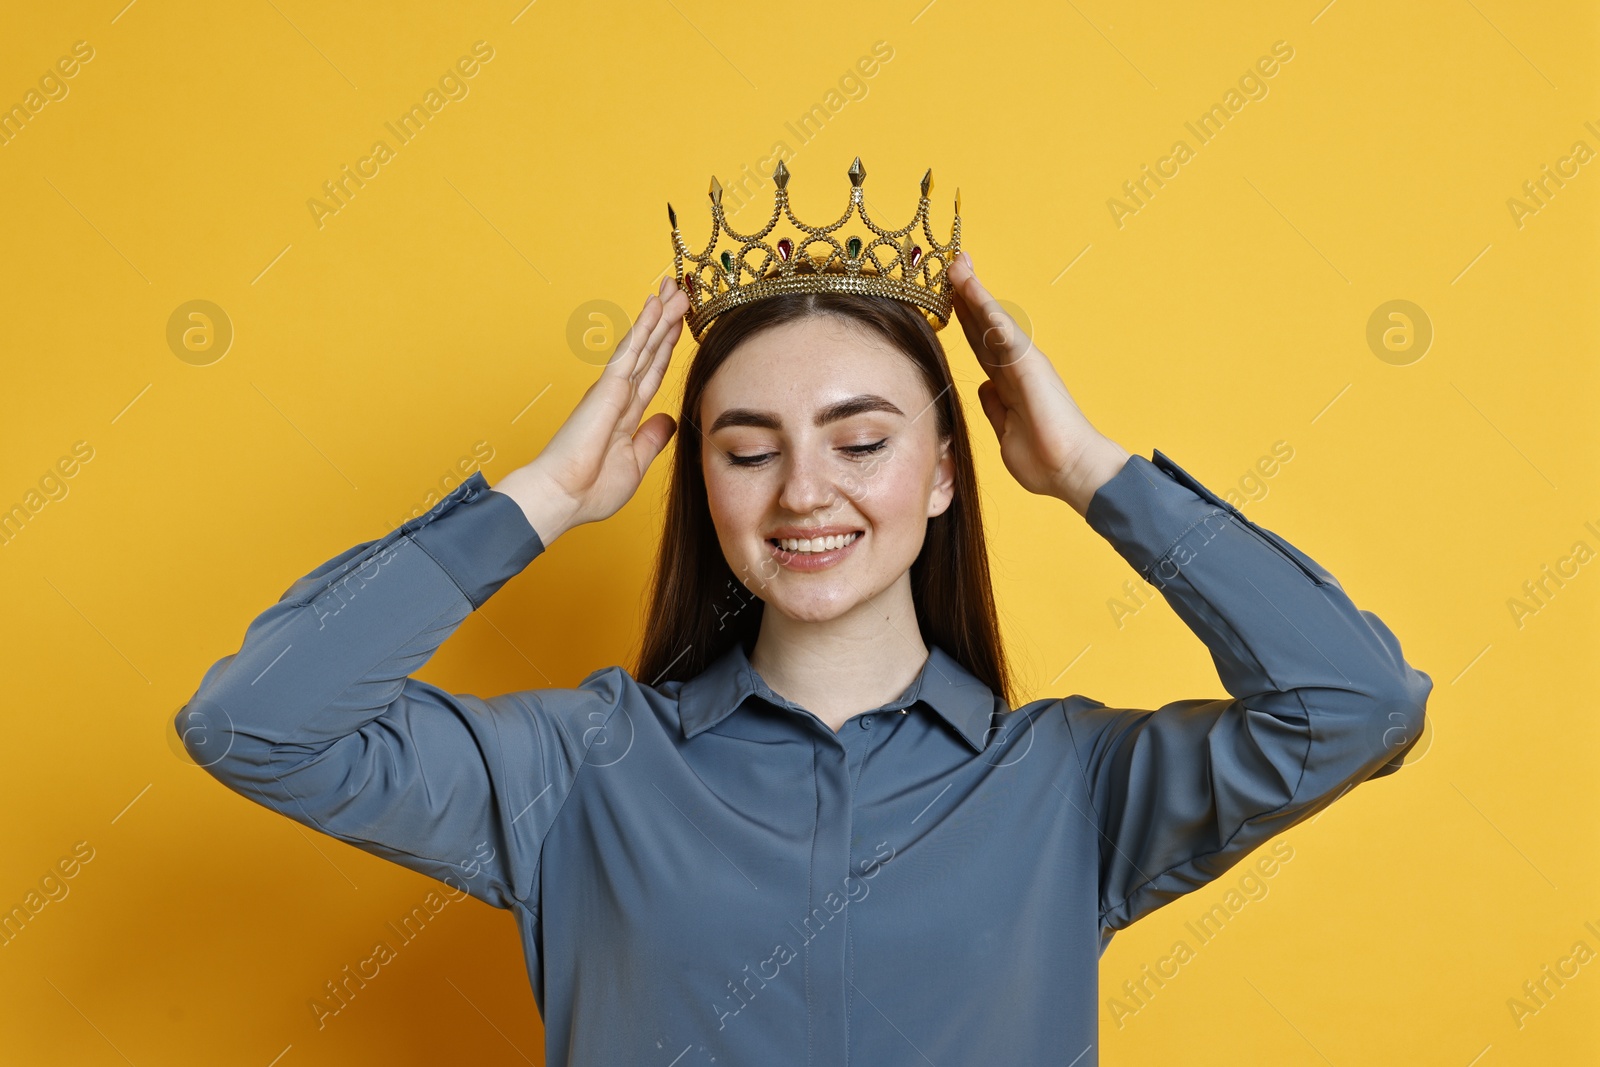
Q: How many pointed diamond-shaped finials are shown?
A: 6